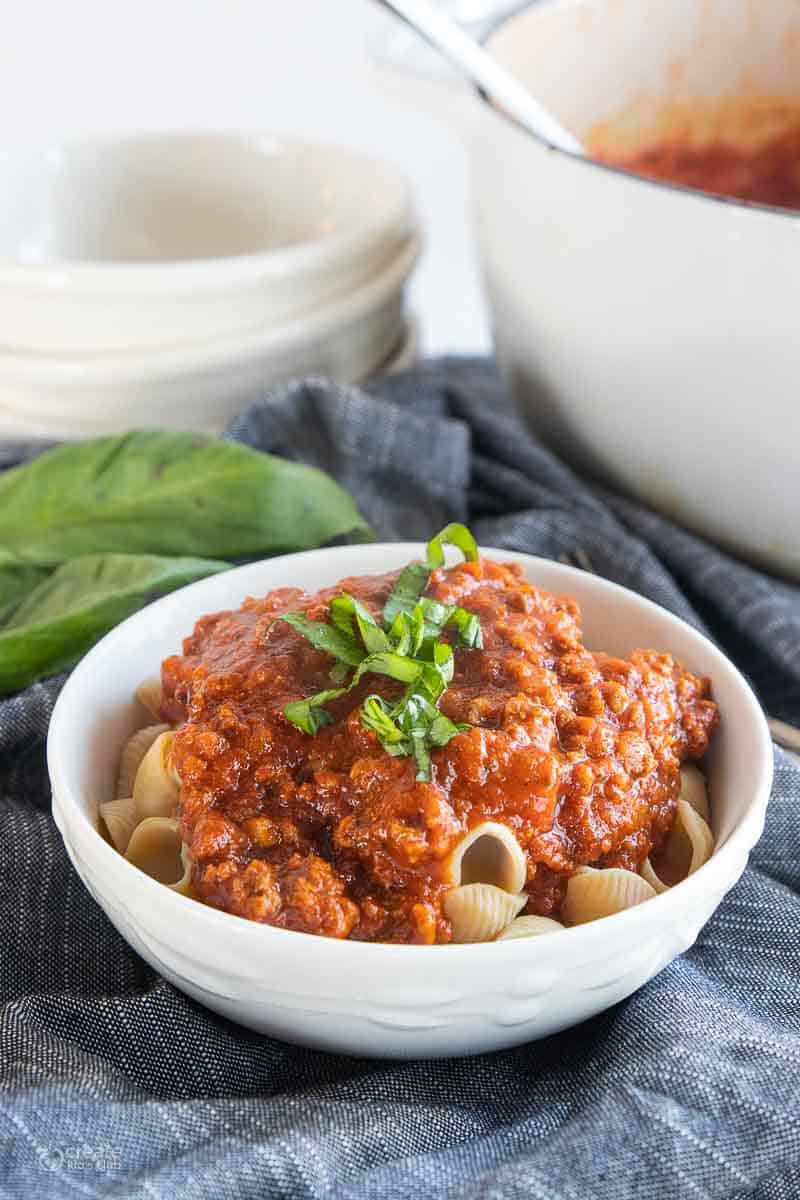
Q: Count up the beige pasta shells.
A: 11